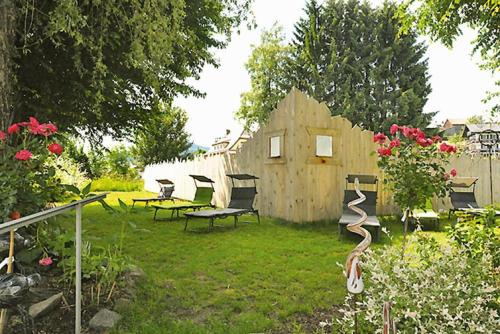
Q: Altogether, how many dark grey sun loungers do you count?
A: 4